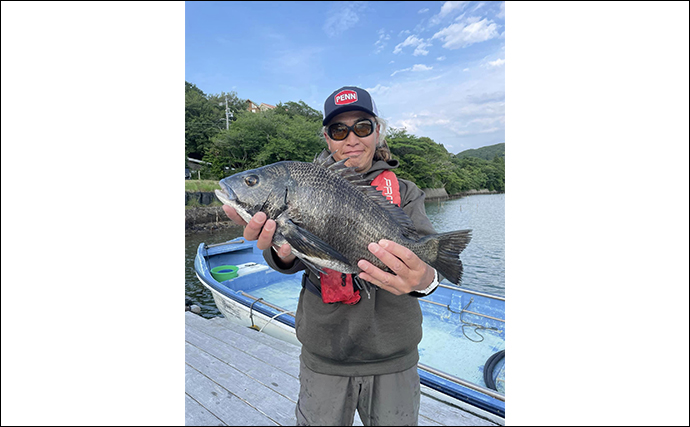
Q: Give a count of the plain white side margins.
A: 2